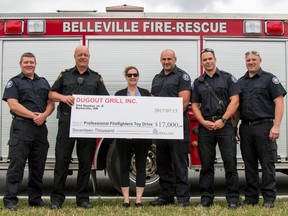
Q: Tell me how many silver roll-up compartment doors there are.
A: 3